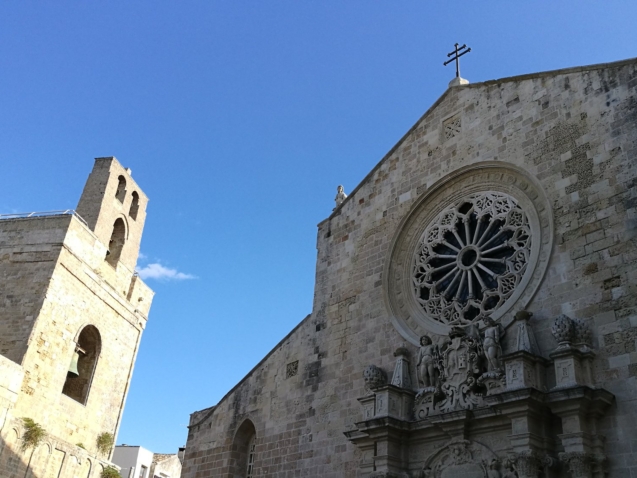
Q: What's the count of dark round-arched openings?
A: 4